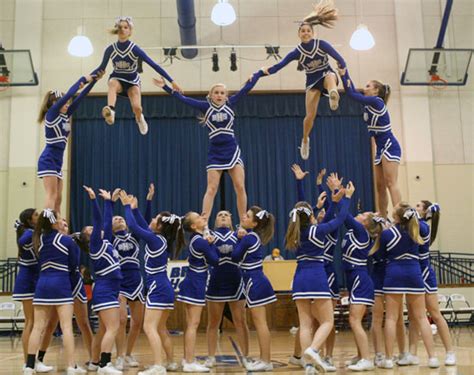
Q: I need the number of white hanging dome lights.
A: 3